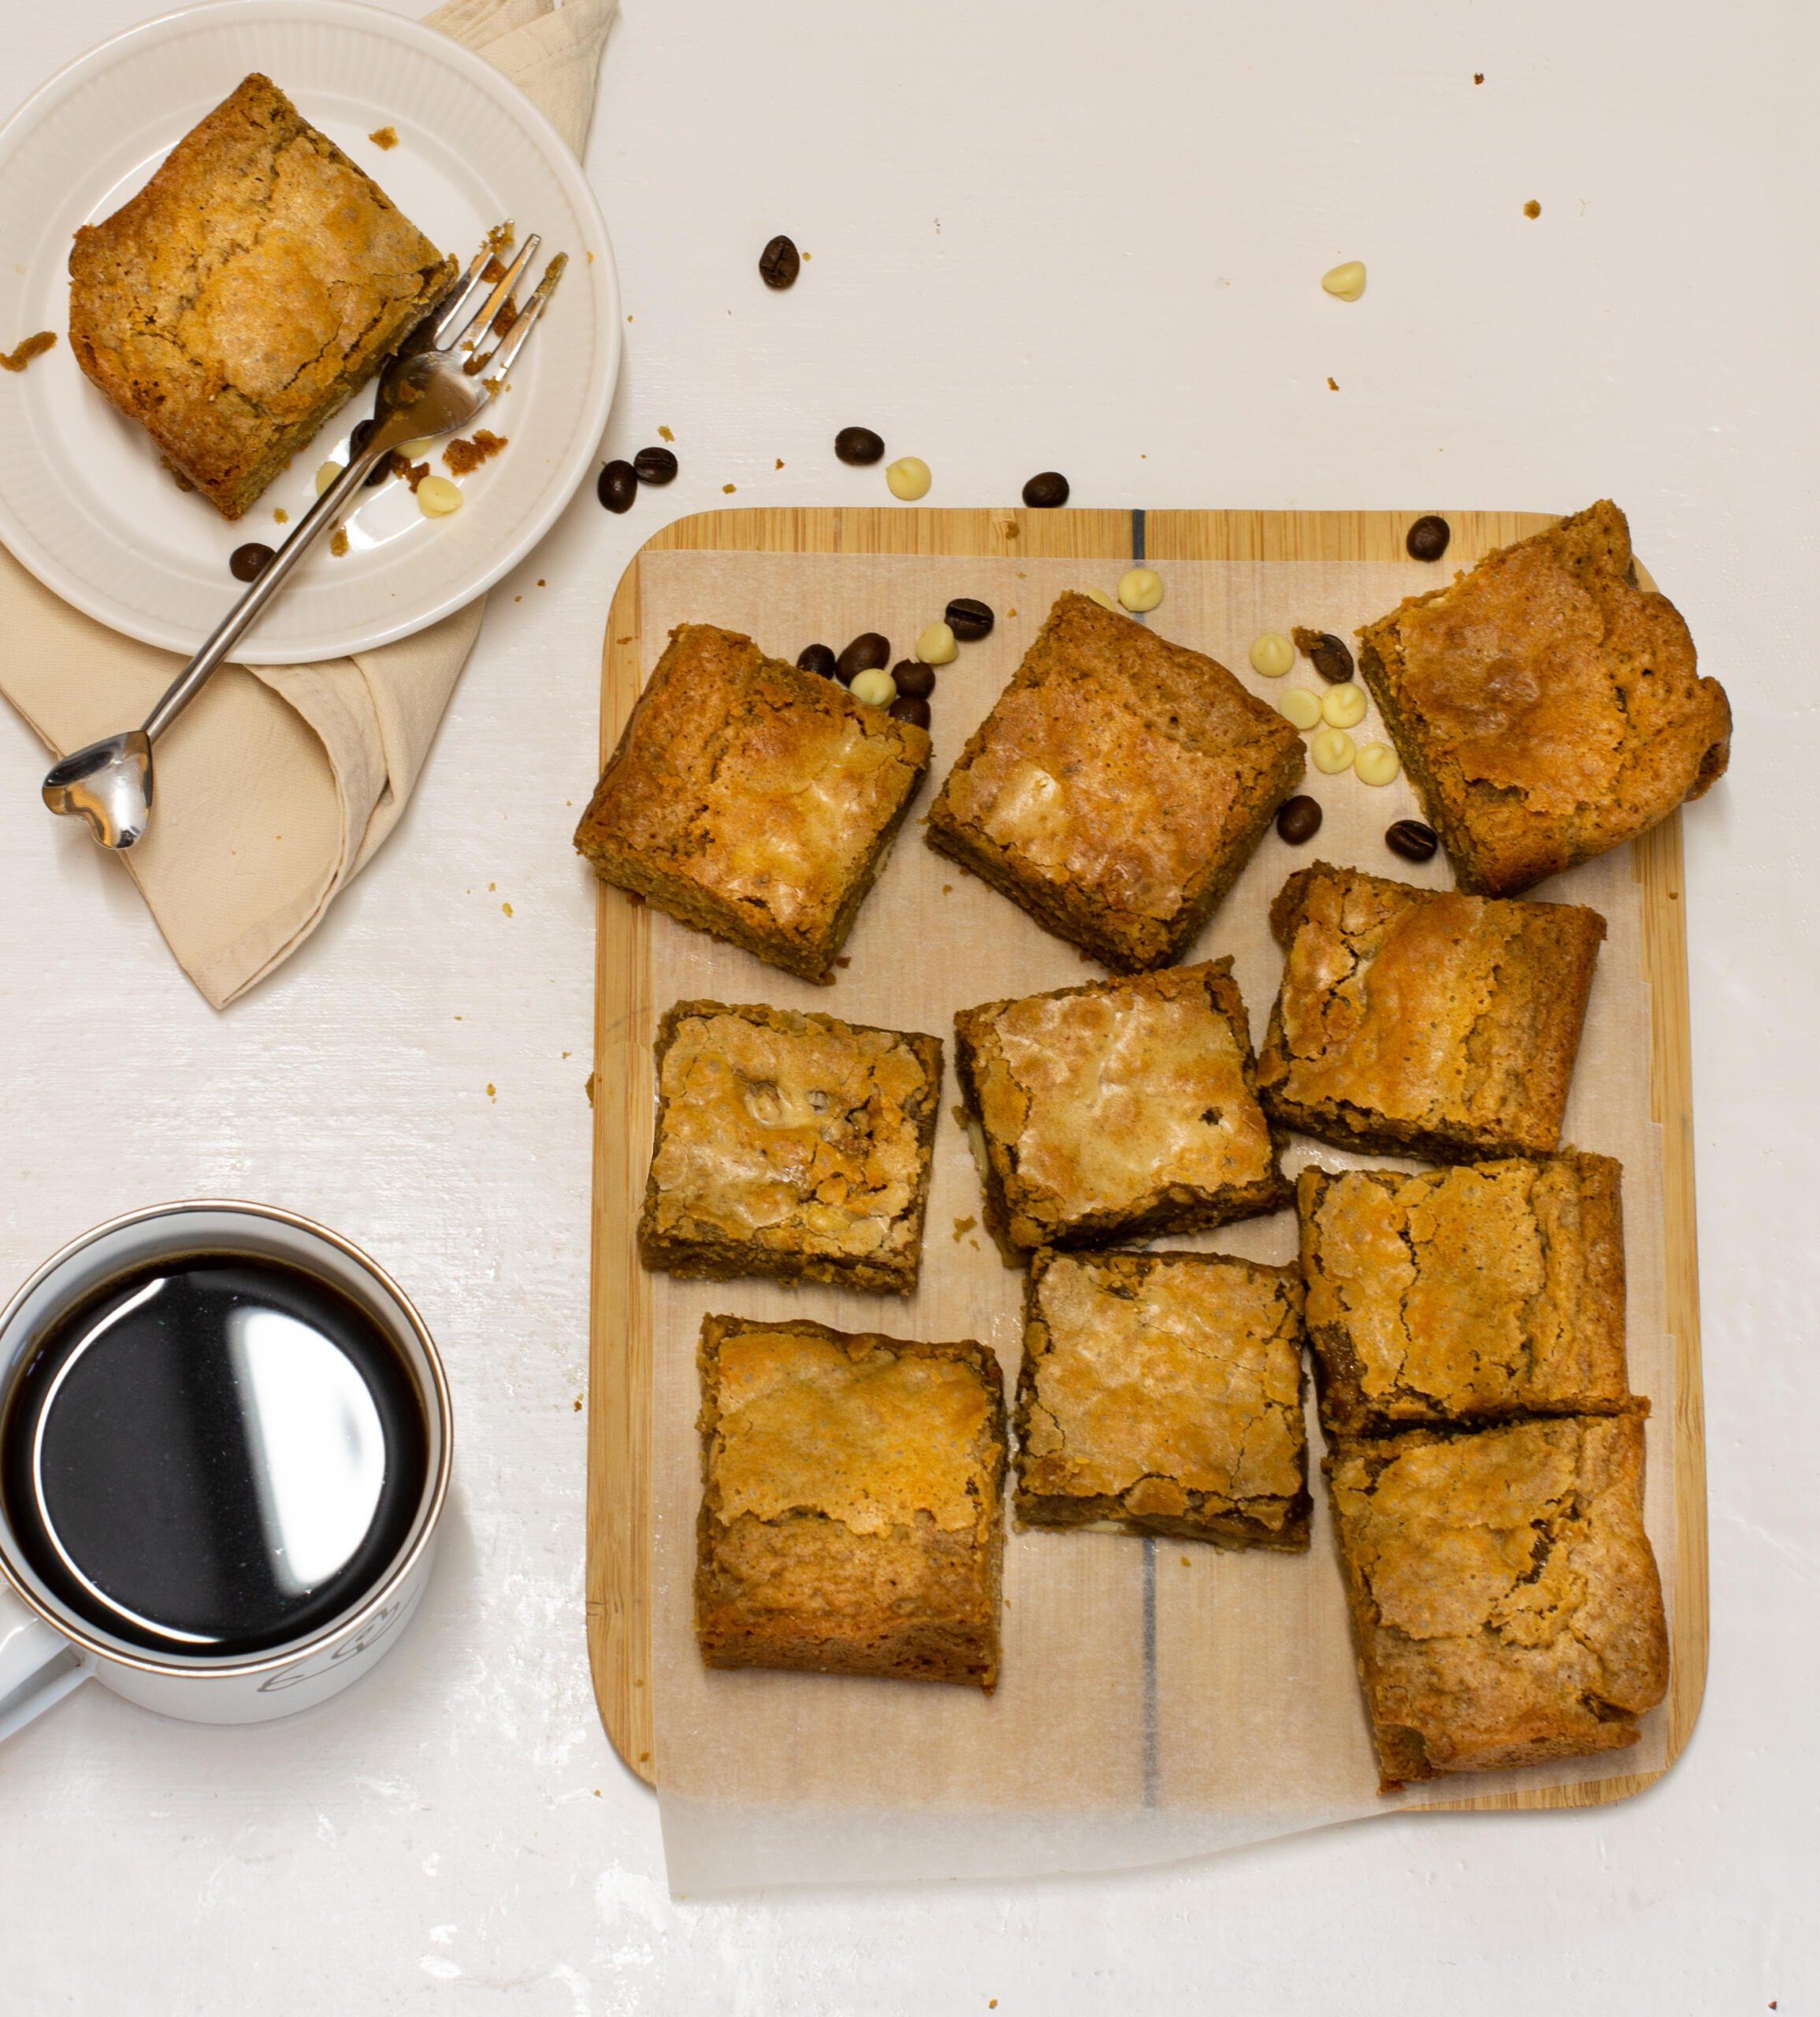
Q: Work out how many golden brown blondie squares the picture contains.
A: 11